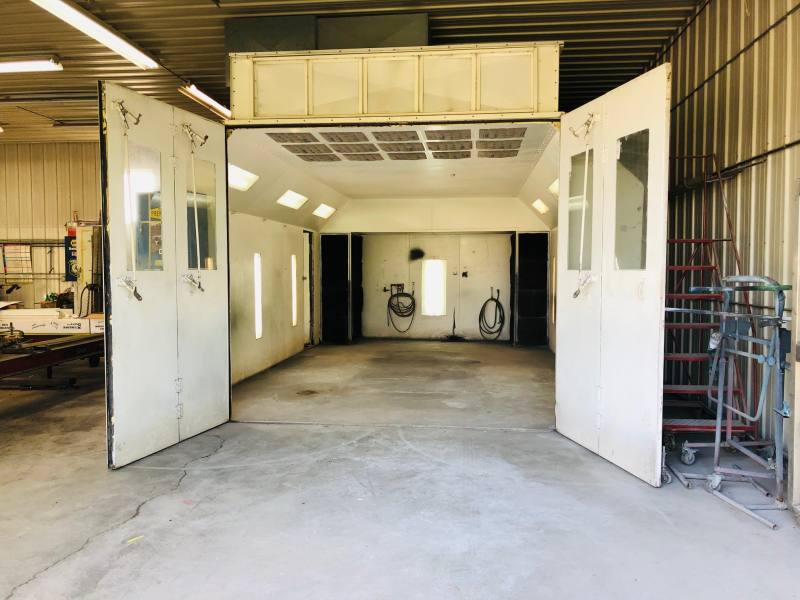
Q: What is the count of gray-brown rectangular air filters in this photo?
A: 15